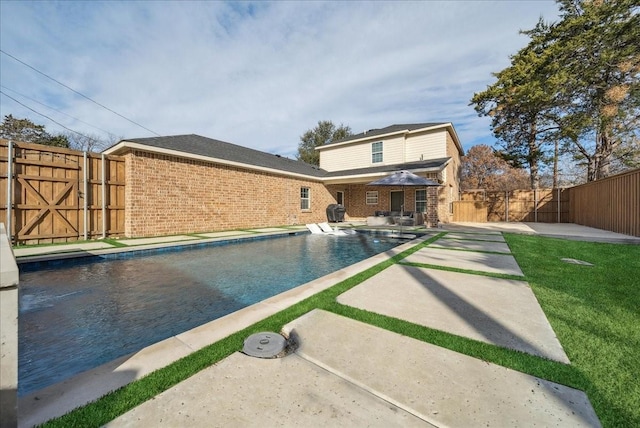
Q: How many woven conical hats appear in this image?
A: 0